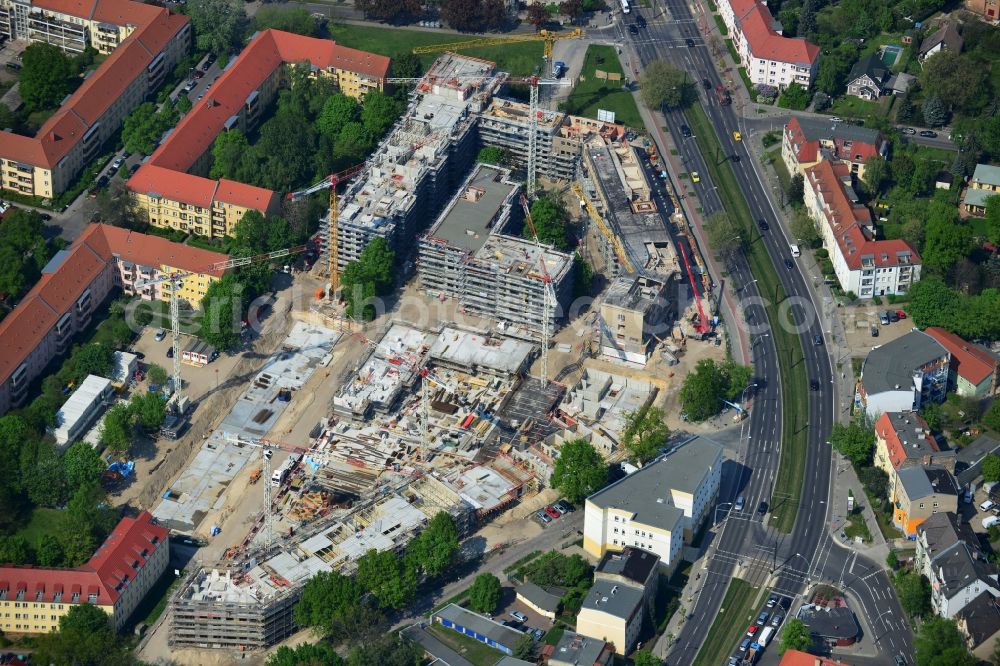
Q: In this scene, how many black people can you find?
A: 0